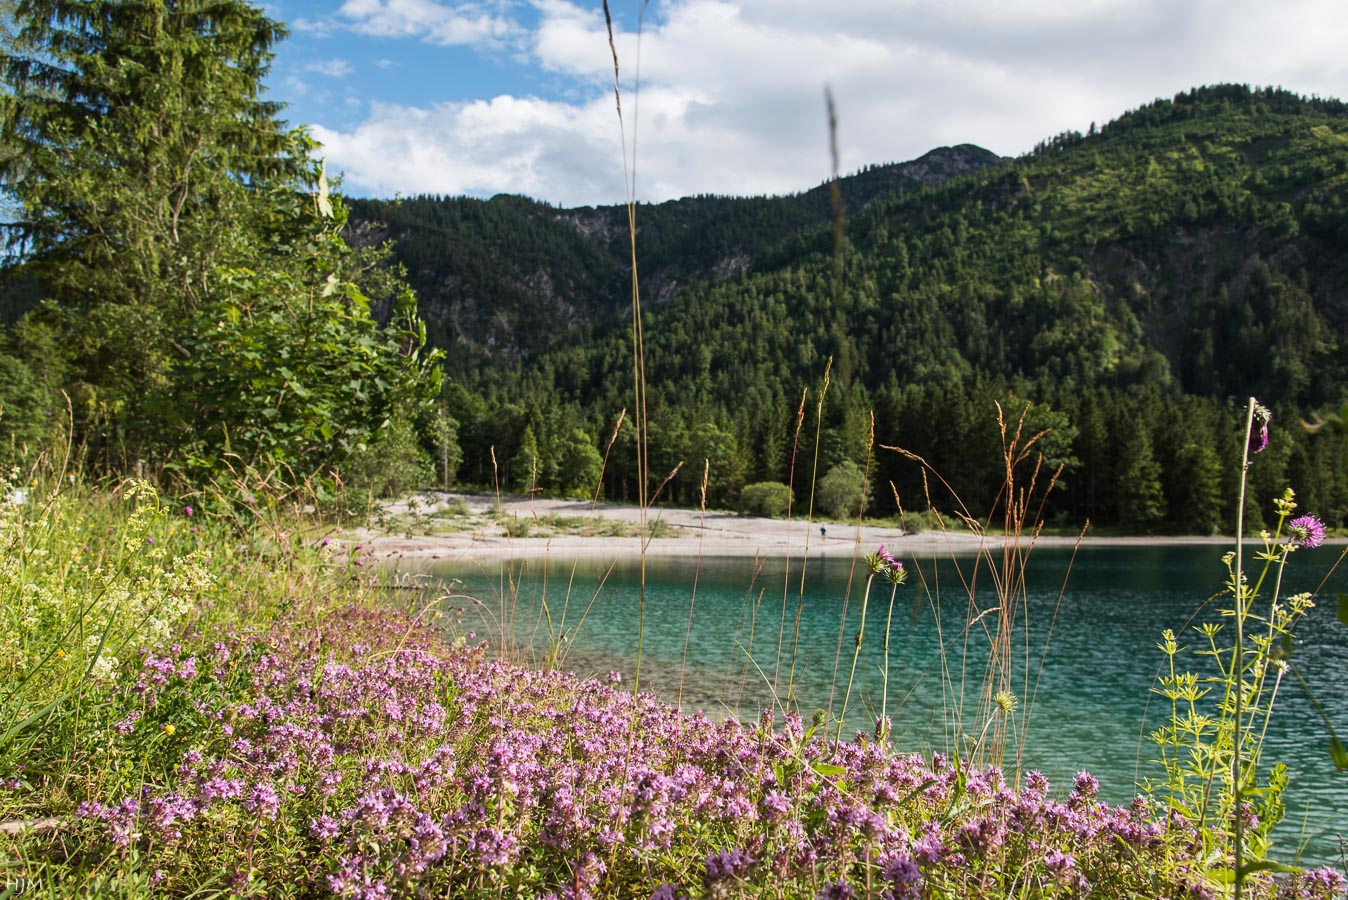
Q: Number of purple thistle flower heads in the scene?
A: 4